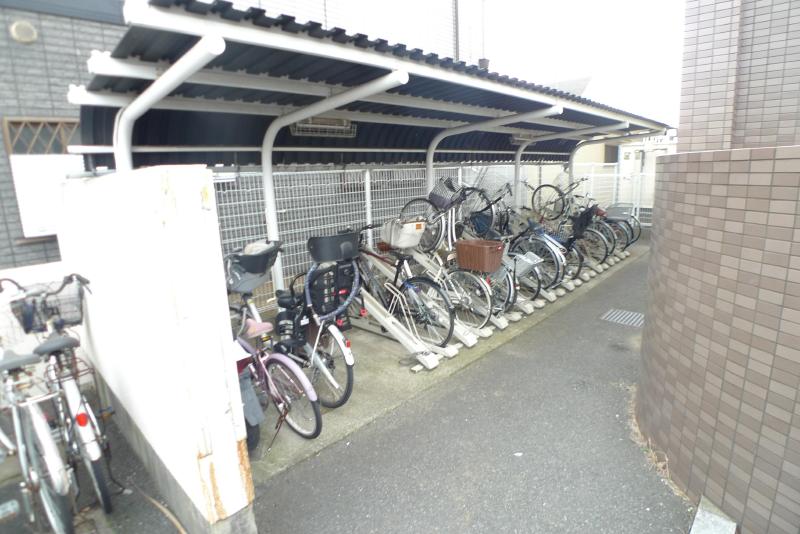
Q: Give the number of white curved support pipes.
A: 5